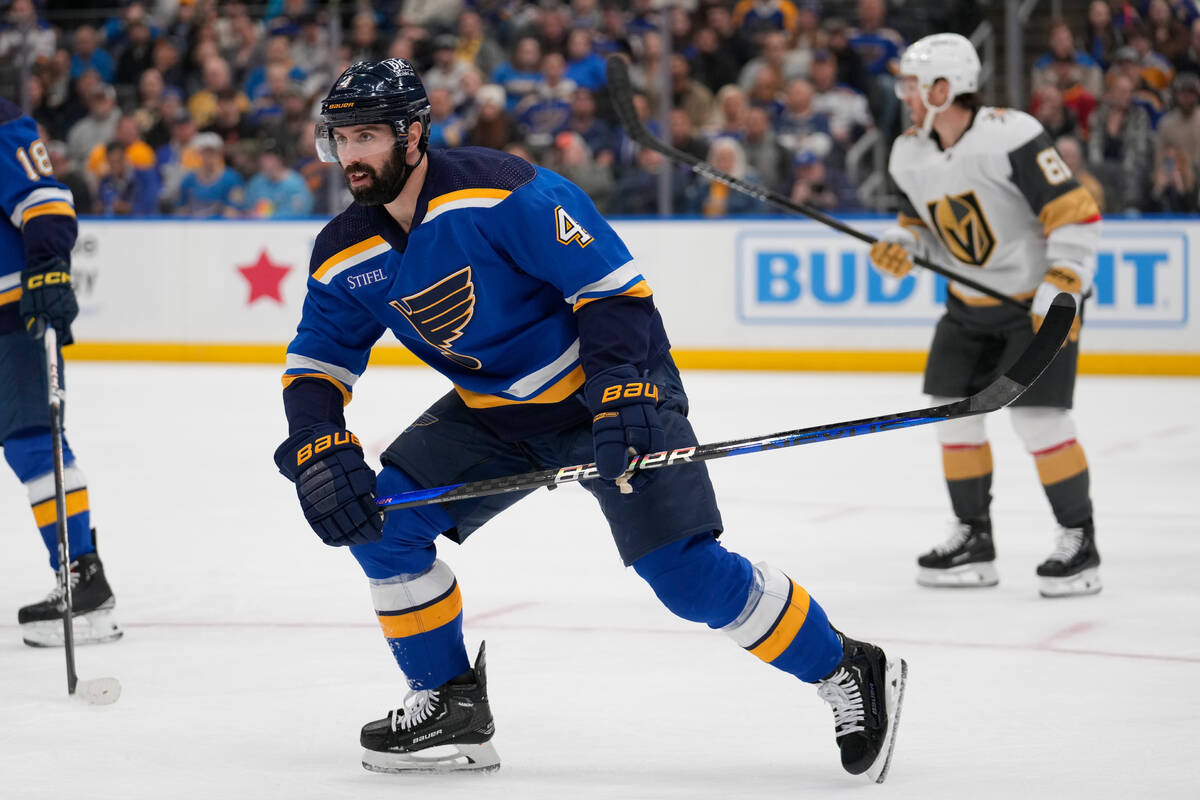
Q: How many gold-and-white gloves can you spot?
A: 2